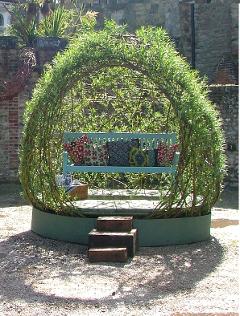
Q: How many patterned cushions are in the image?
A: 5